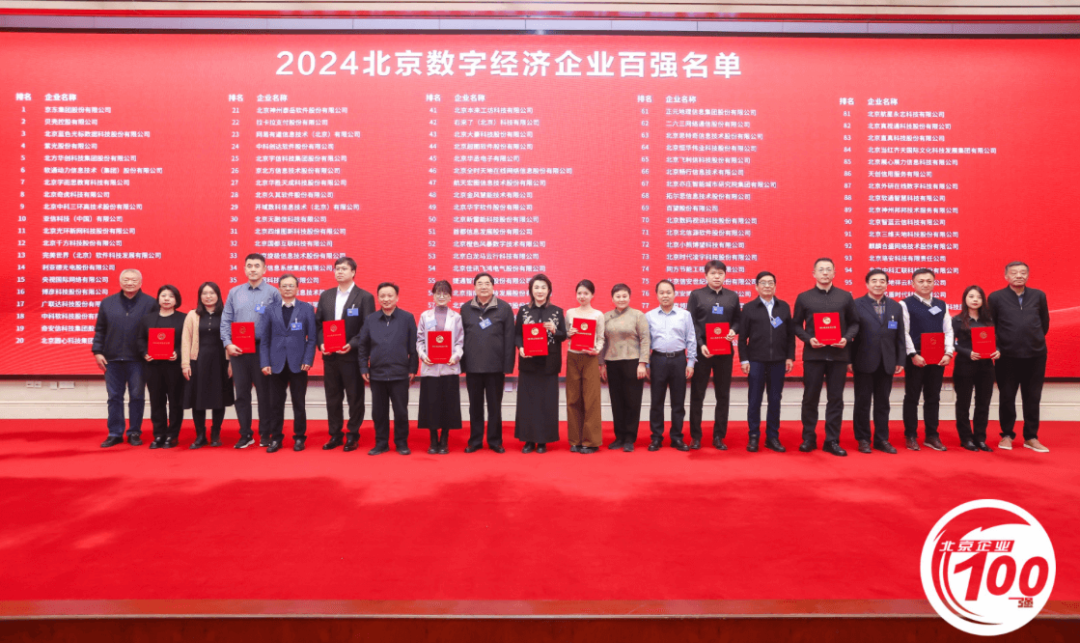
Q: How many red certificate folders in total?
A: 10